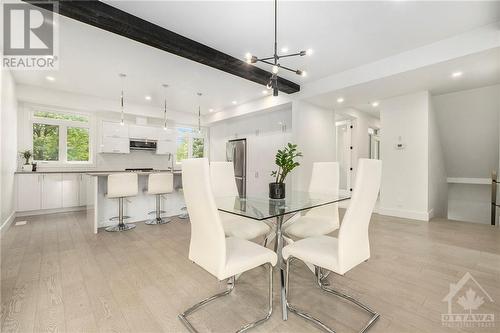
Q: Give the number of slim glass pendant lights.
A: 3